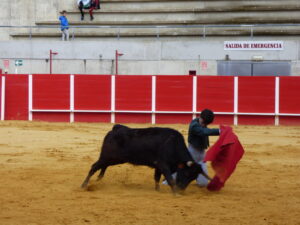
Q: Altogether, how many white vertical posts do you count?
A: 8